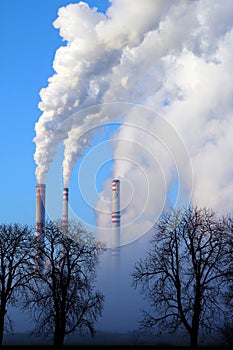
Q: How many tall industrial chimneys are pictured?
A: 3